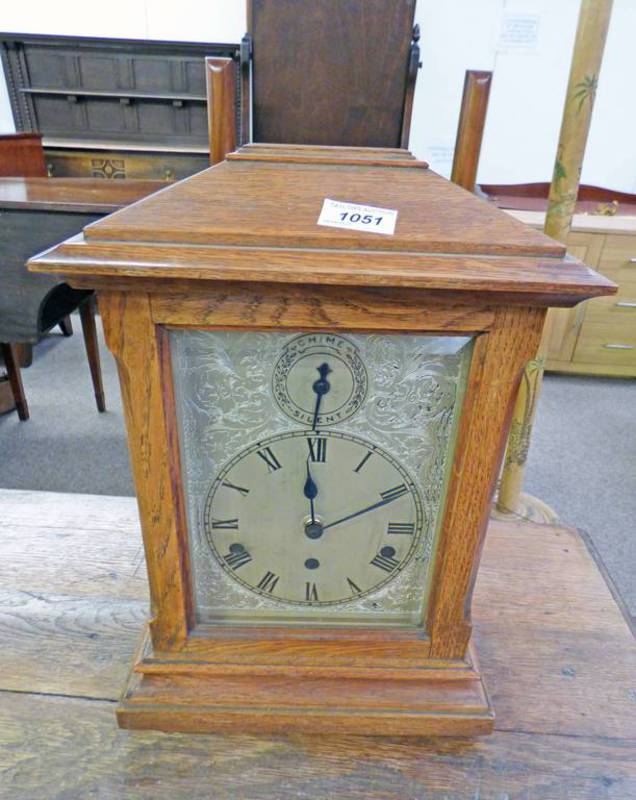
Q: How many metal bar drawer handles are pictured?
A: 3